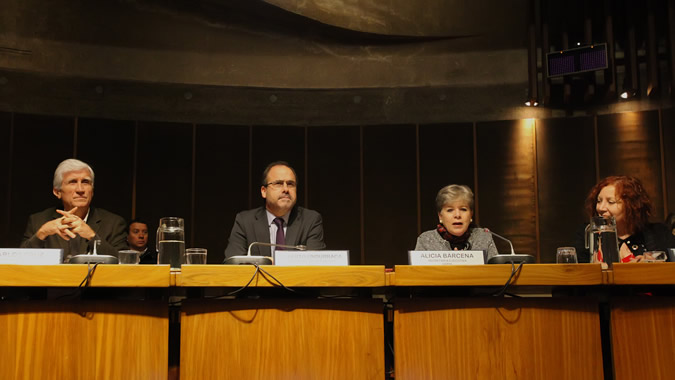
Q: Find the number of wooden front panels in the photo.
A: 4